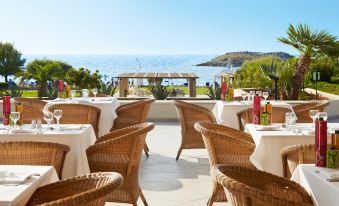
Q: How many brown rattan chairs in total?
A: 12